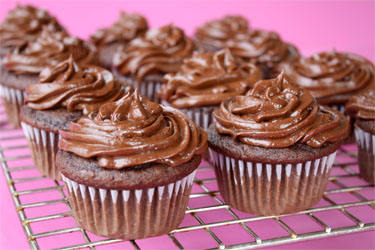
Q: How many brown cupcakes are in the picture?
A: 12